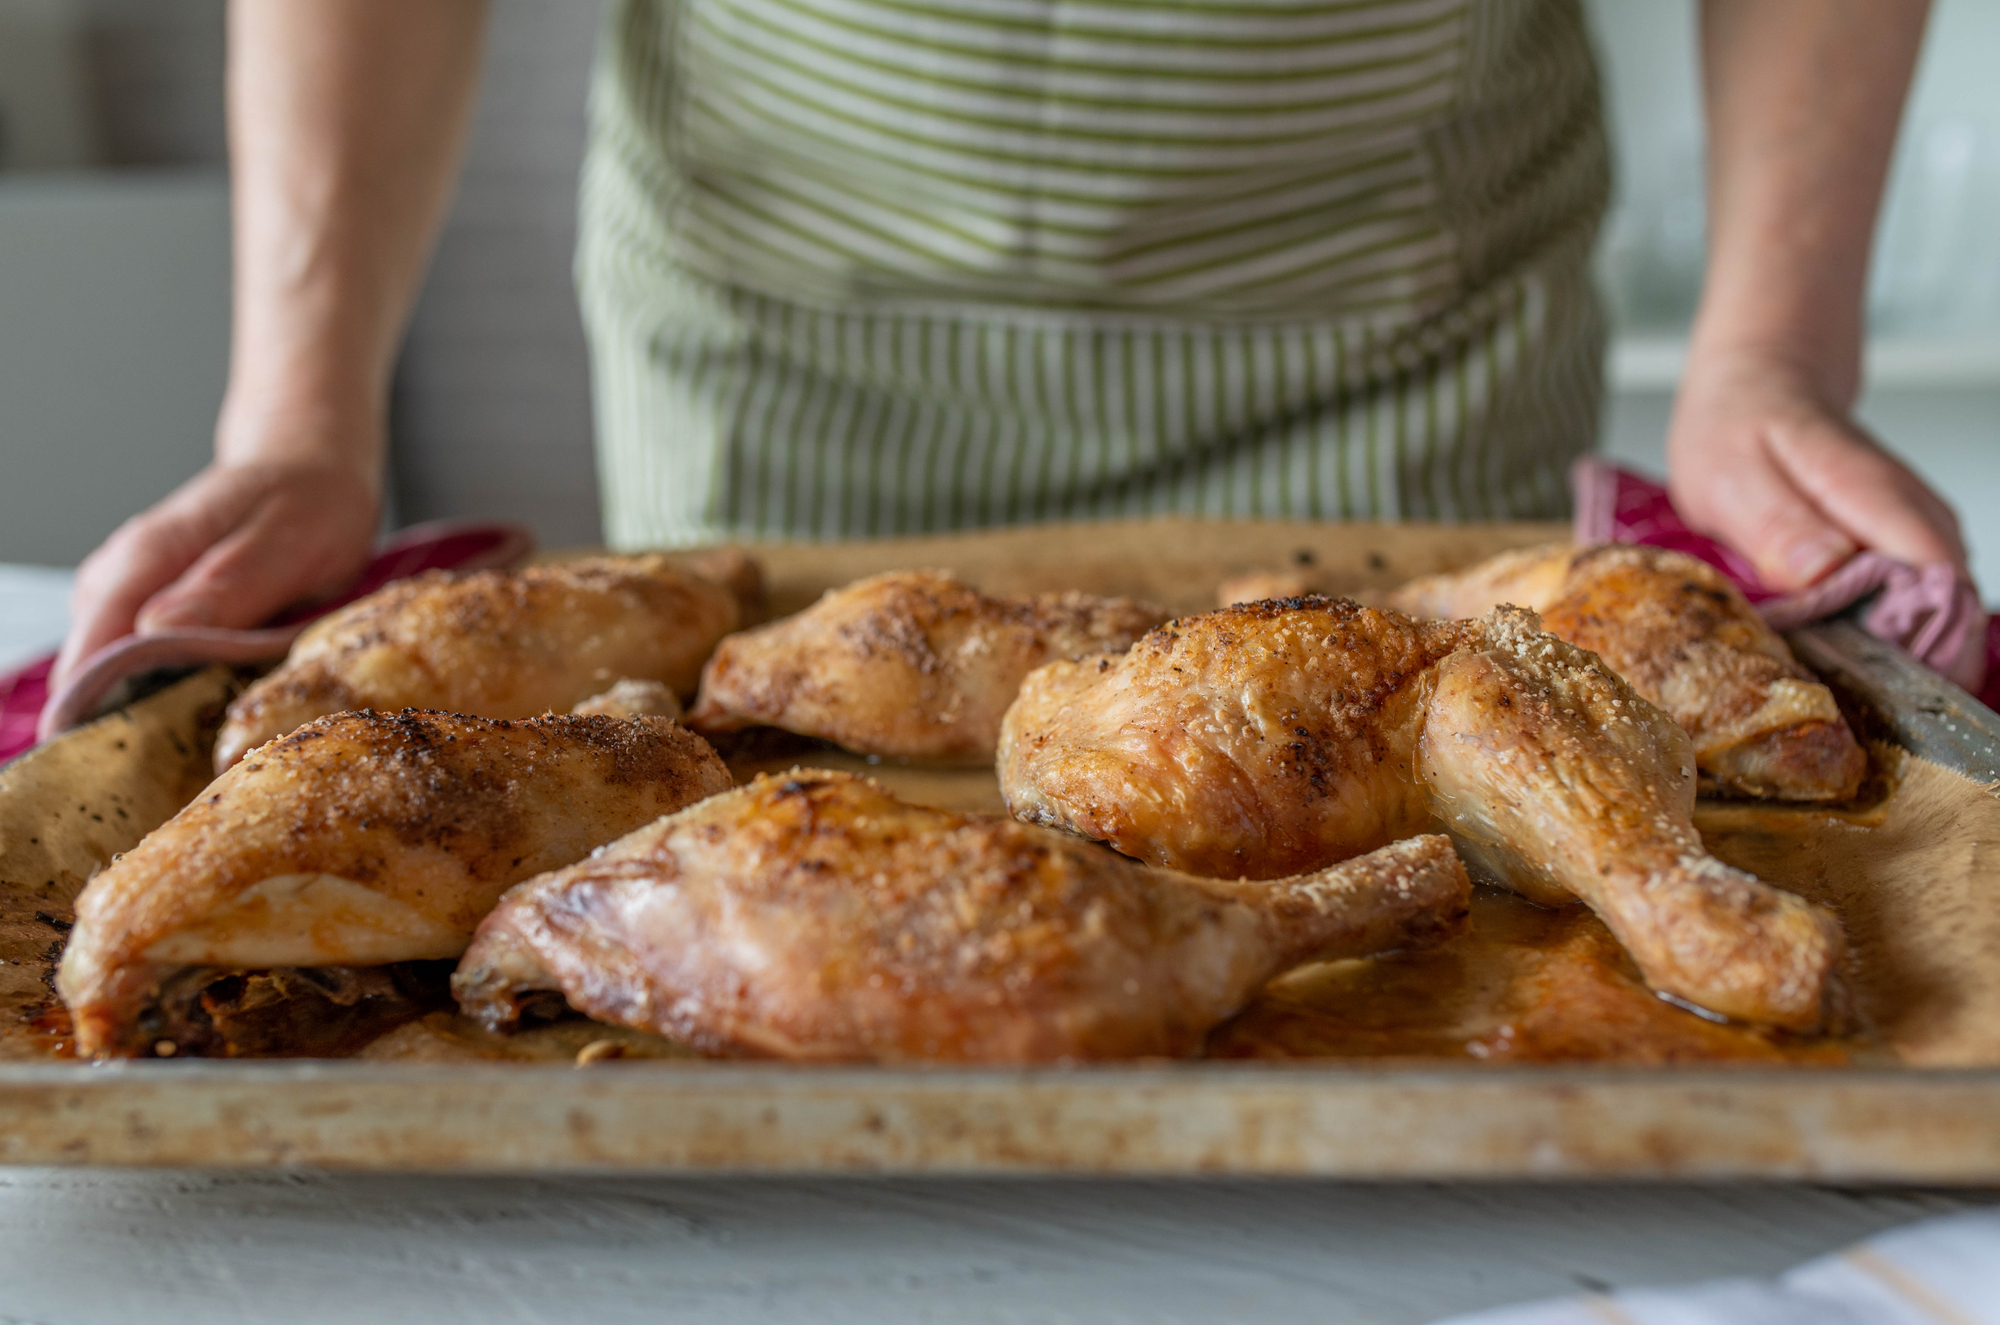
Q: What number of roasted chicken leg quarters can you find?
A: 6